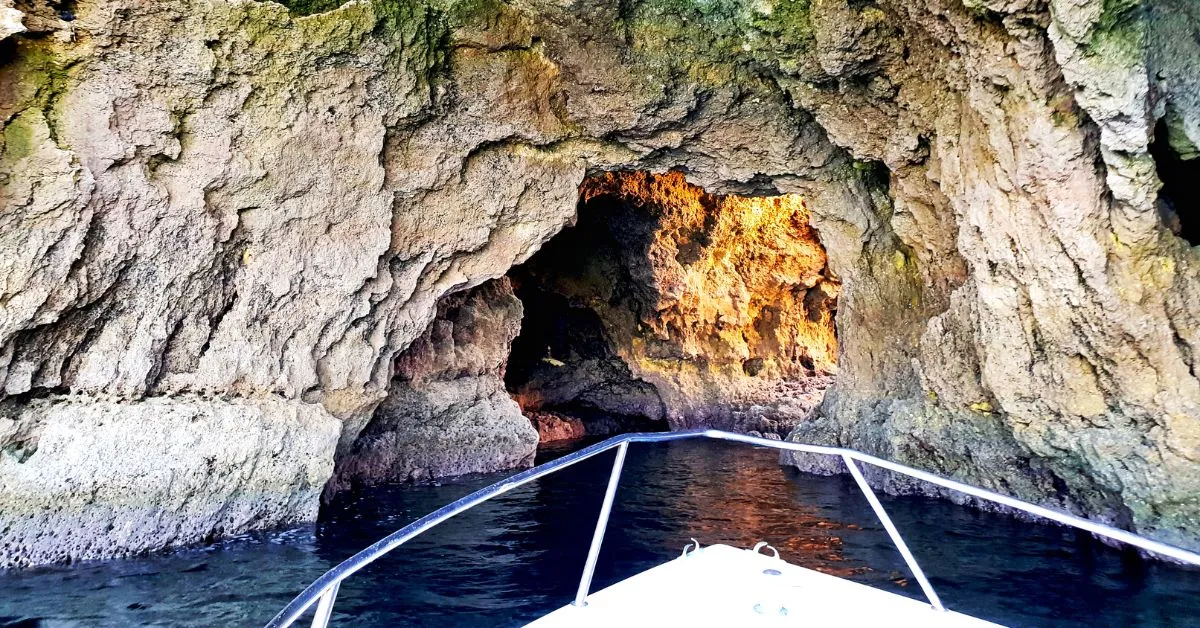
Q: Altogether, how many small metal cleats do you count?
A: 2